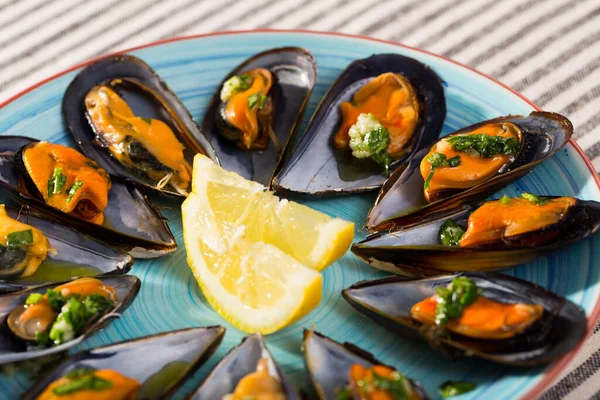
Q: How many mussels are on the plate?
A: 12